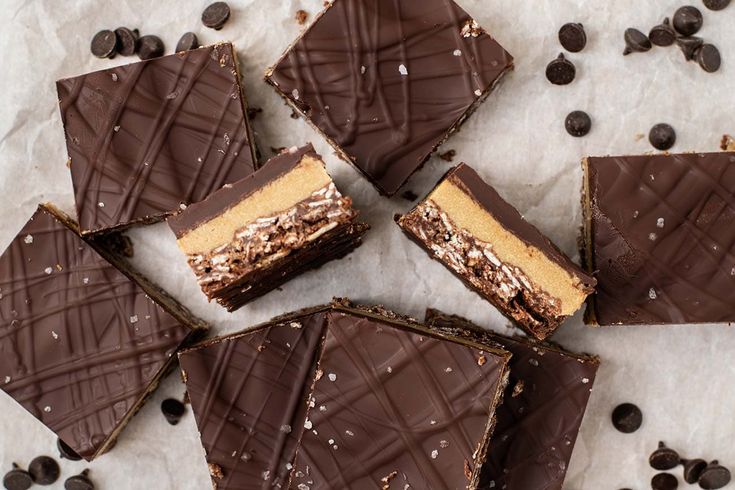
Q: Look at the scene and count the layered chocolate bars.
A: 9